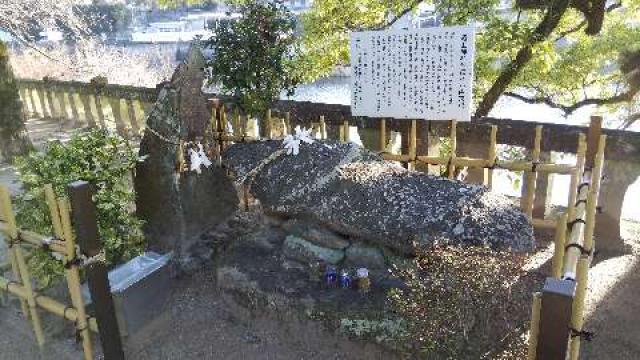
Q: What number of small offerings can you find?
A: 3